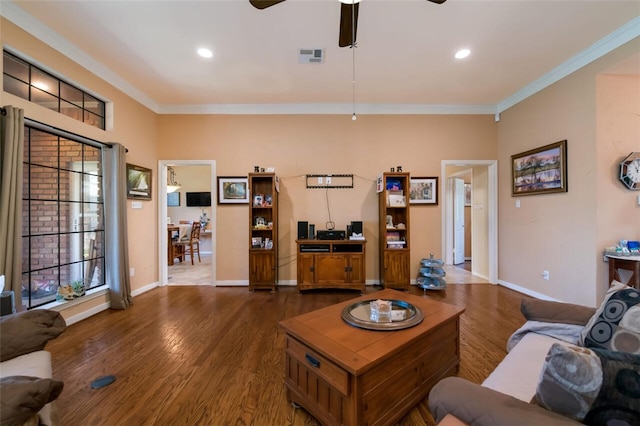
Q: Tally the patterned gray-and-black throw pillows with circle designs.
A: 2